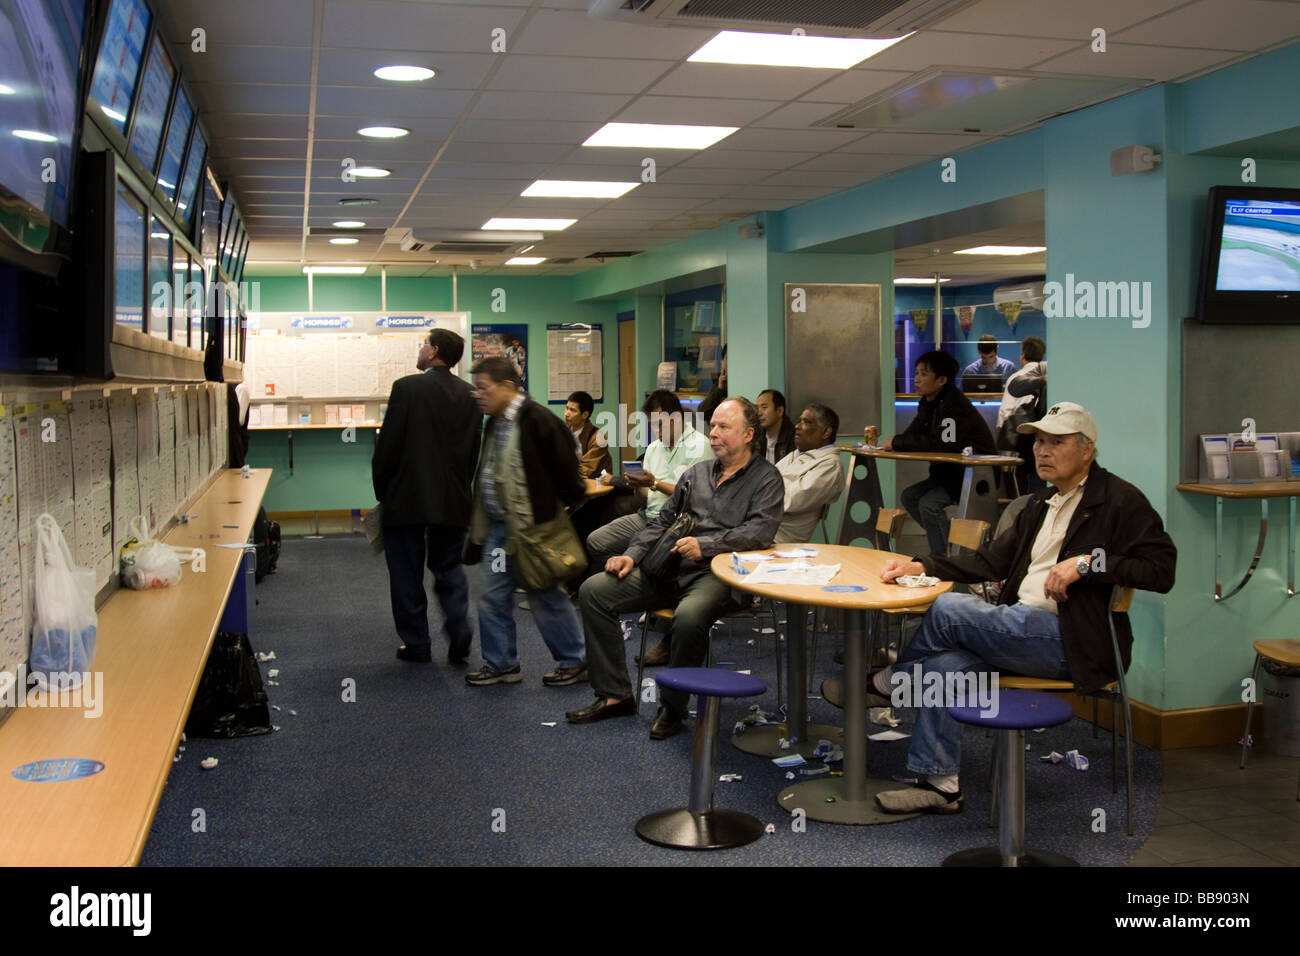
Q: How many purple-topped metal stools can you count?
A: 2